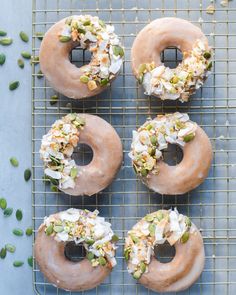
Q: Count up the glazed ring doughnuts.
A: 6